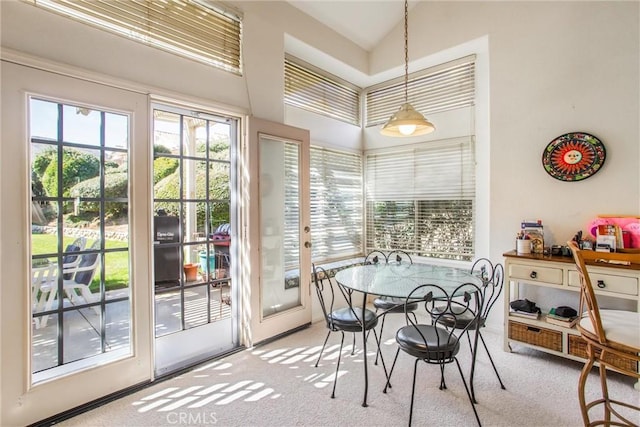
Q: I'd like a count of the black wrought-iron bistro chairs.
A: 4